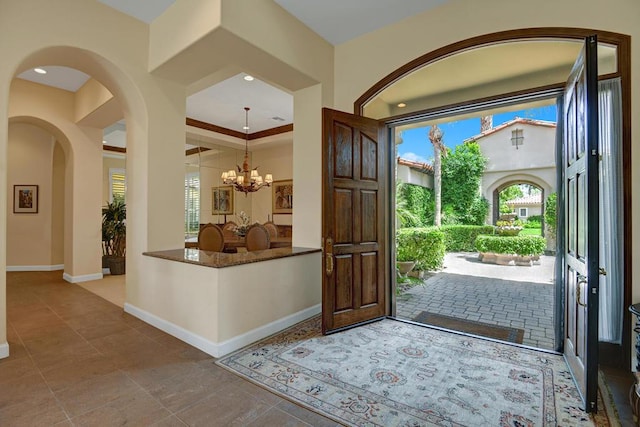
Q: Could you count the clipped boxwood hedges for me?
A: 3